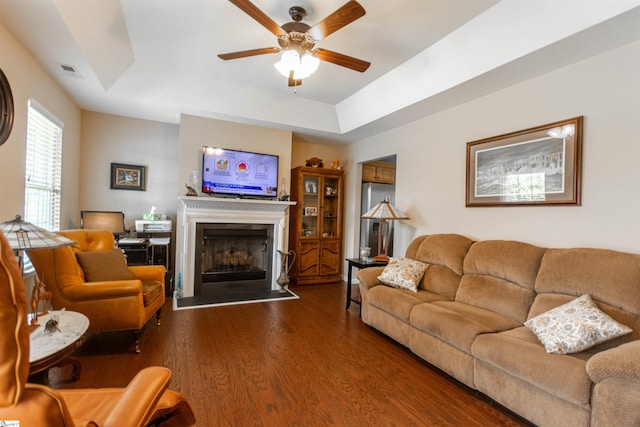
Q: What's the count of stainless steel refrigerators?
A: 1